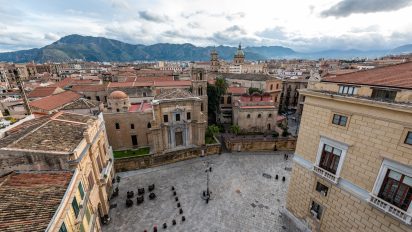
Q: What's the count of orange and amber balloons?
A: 0